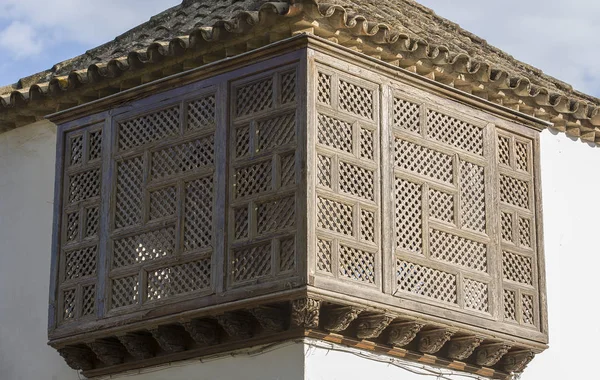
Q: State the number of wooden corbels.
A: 15